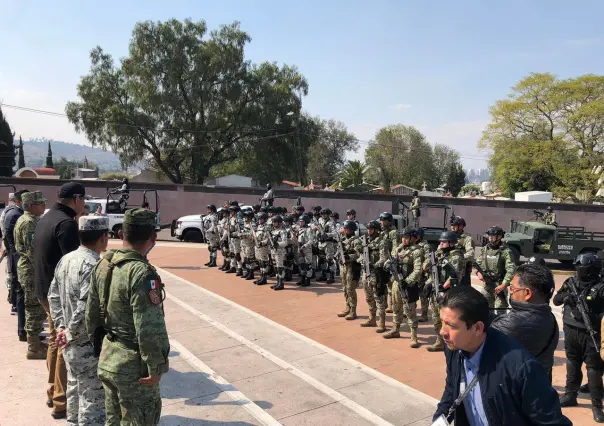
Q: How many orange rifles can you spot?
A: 0